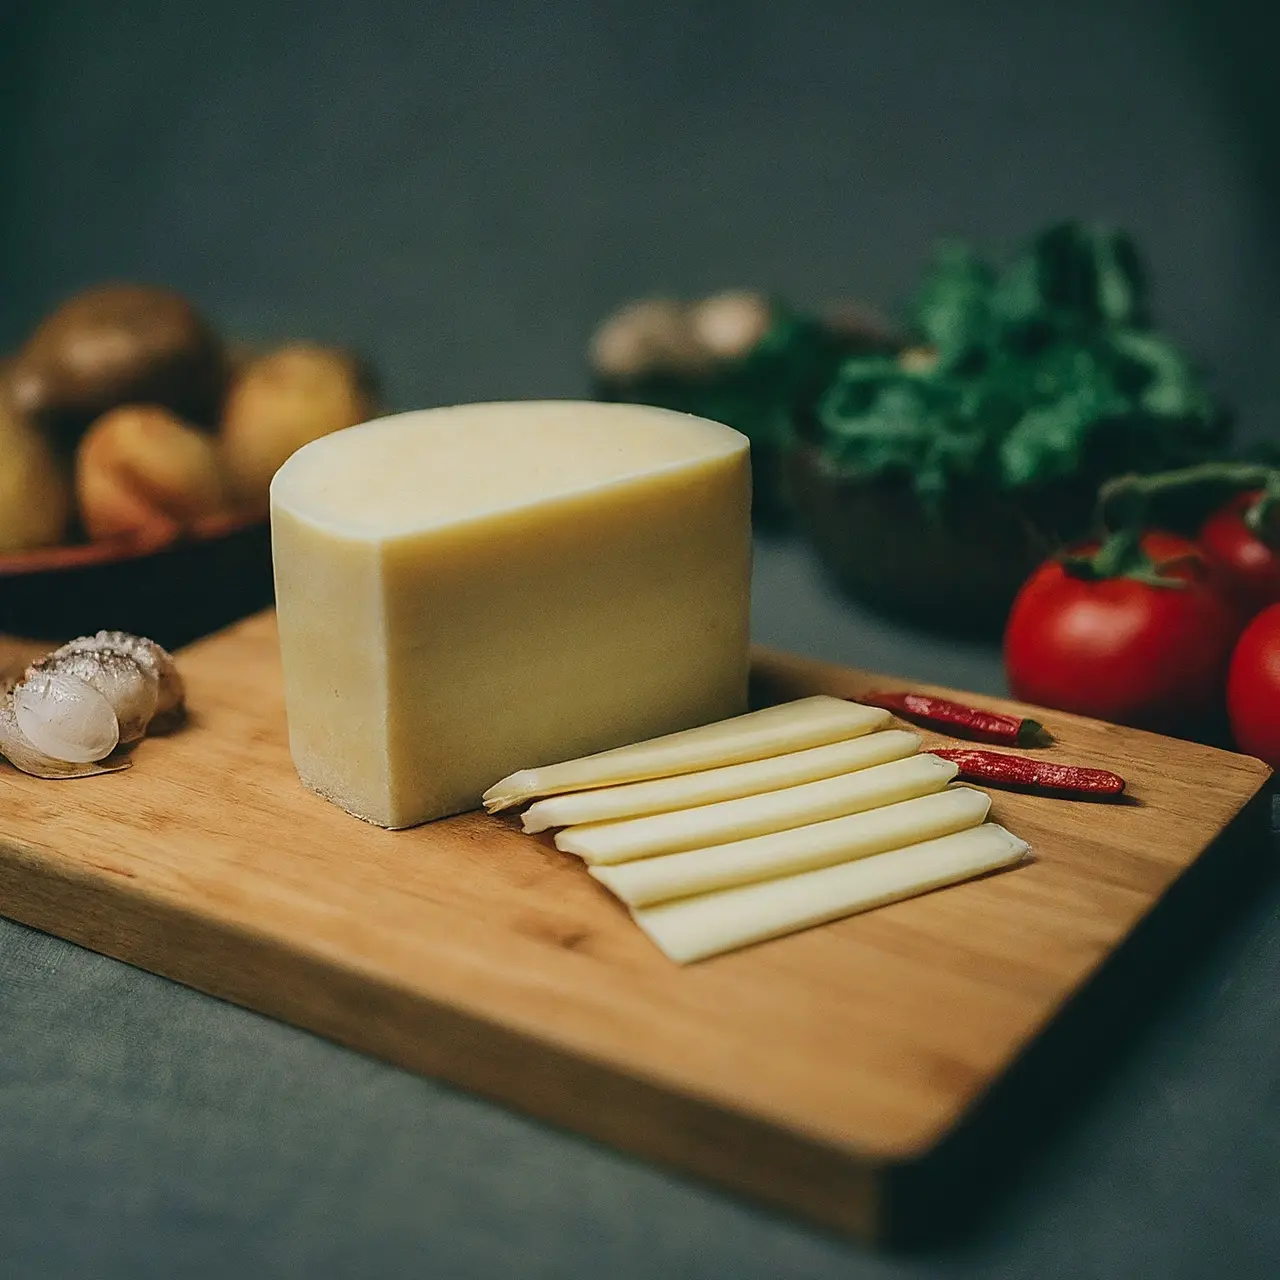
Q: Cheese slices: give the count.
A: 5